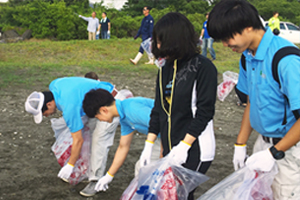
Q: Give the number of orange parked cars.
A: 0